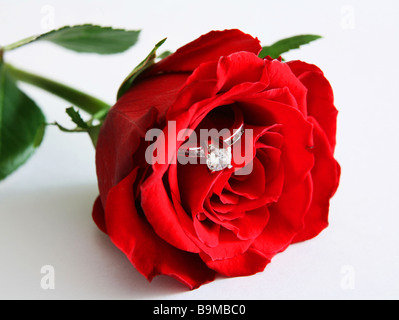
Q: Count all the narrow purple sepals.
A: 0